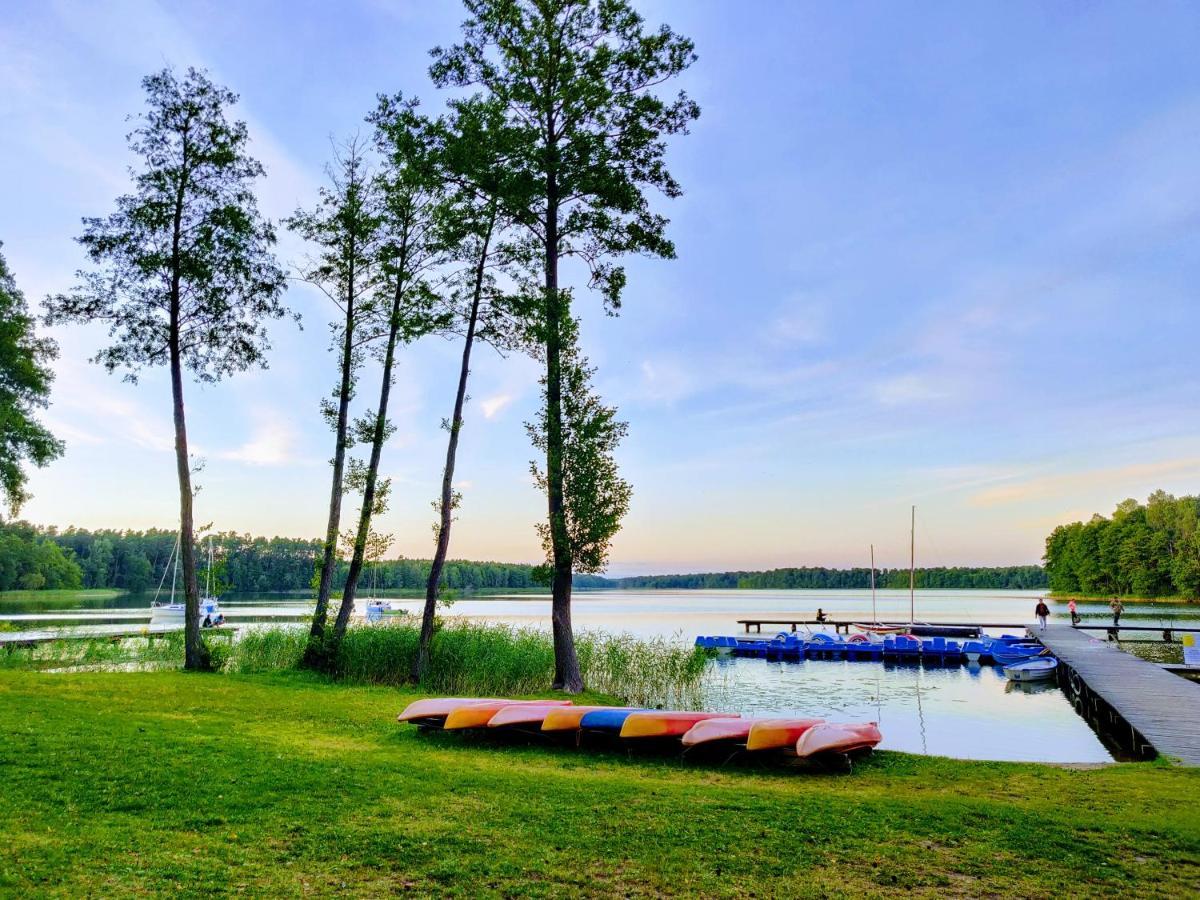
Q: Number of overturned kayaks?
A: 9